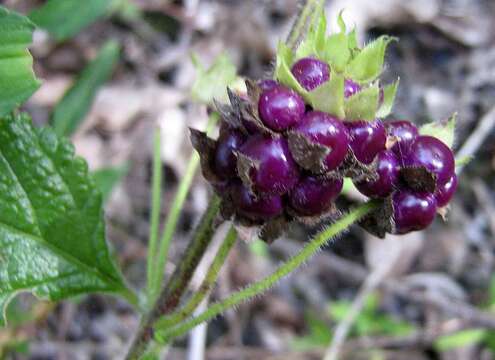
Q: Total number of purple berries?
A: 15